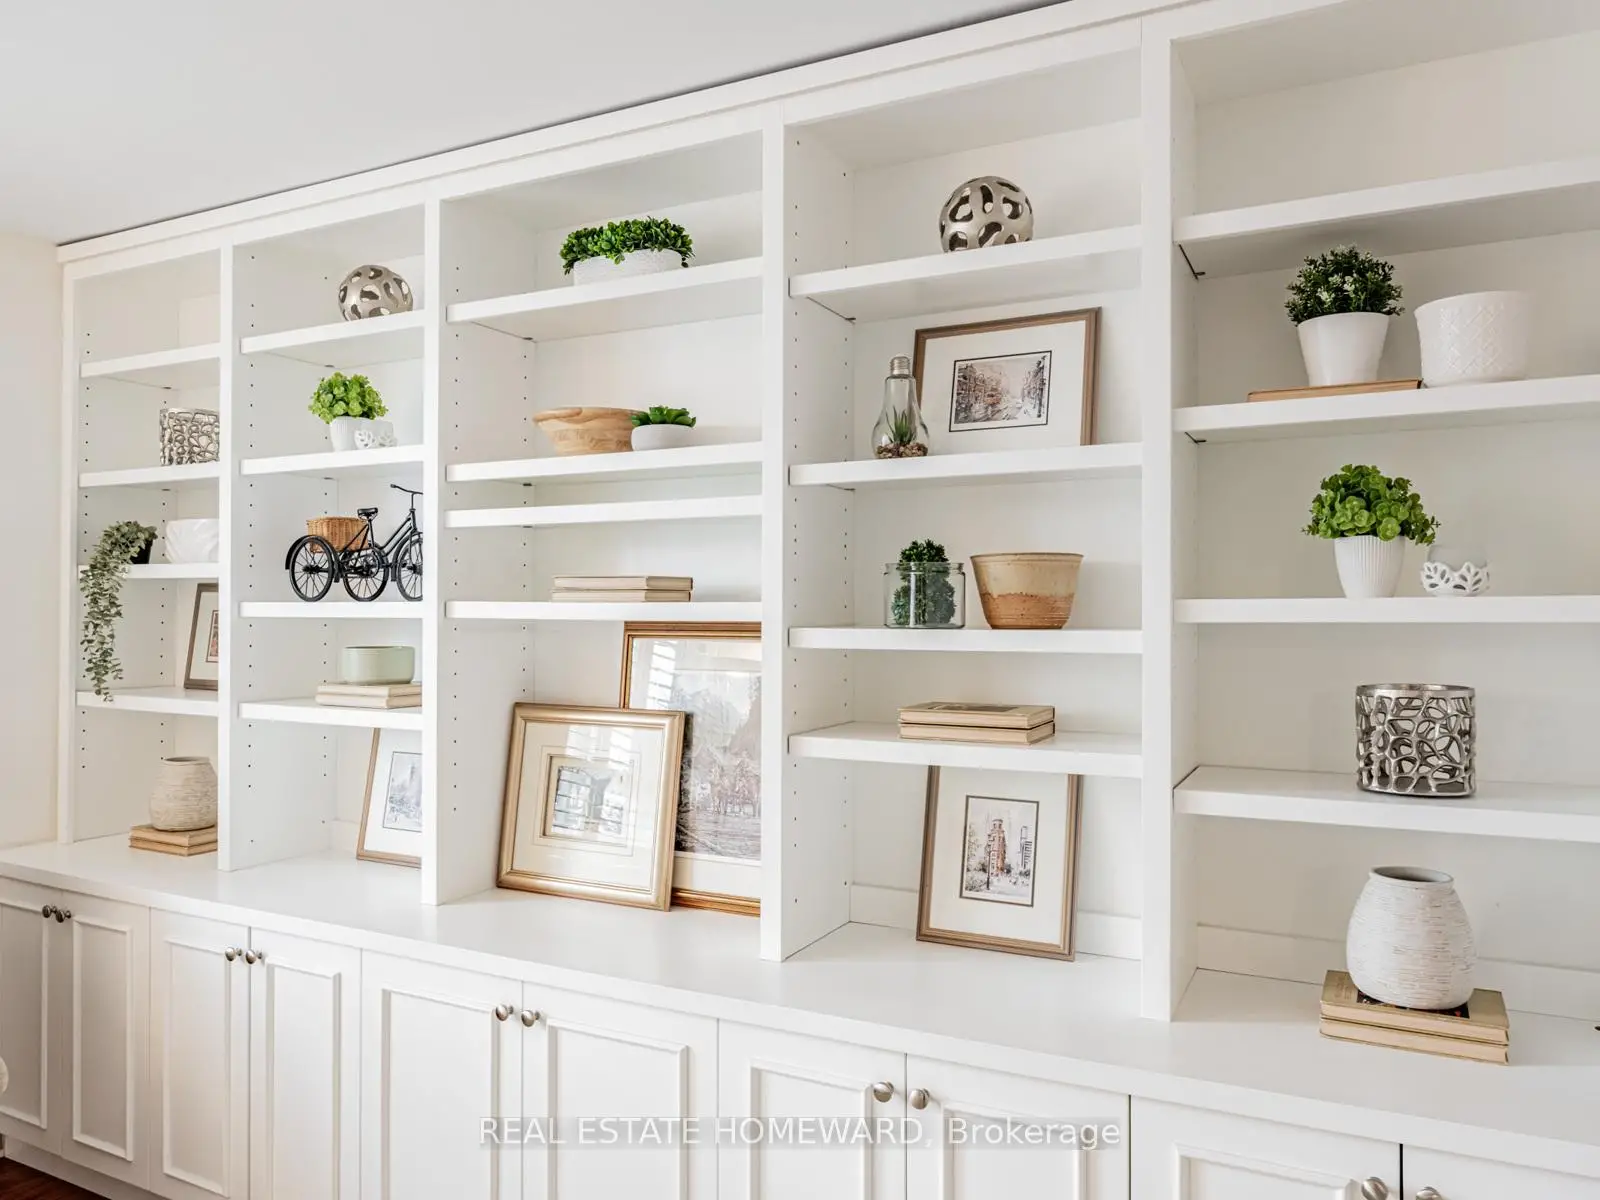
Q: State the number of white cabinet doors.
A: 10